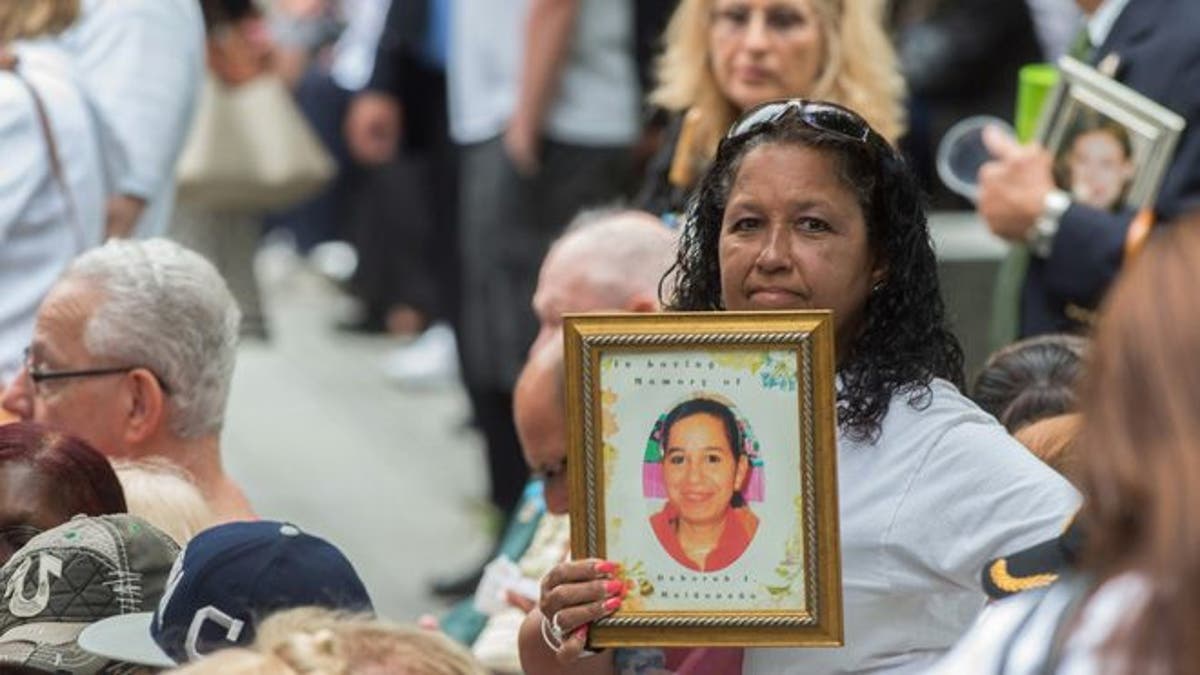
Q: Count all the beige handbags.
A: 1